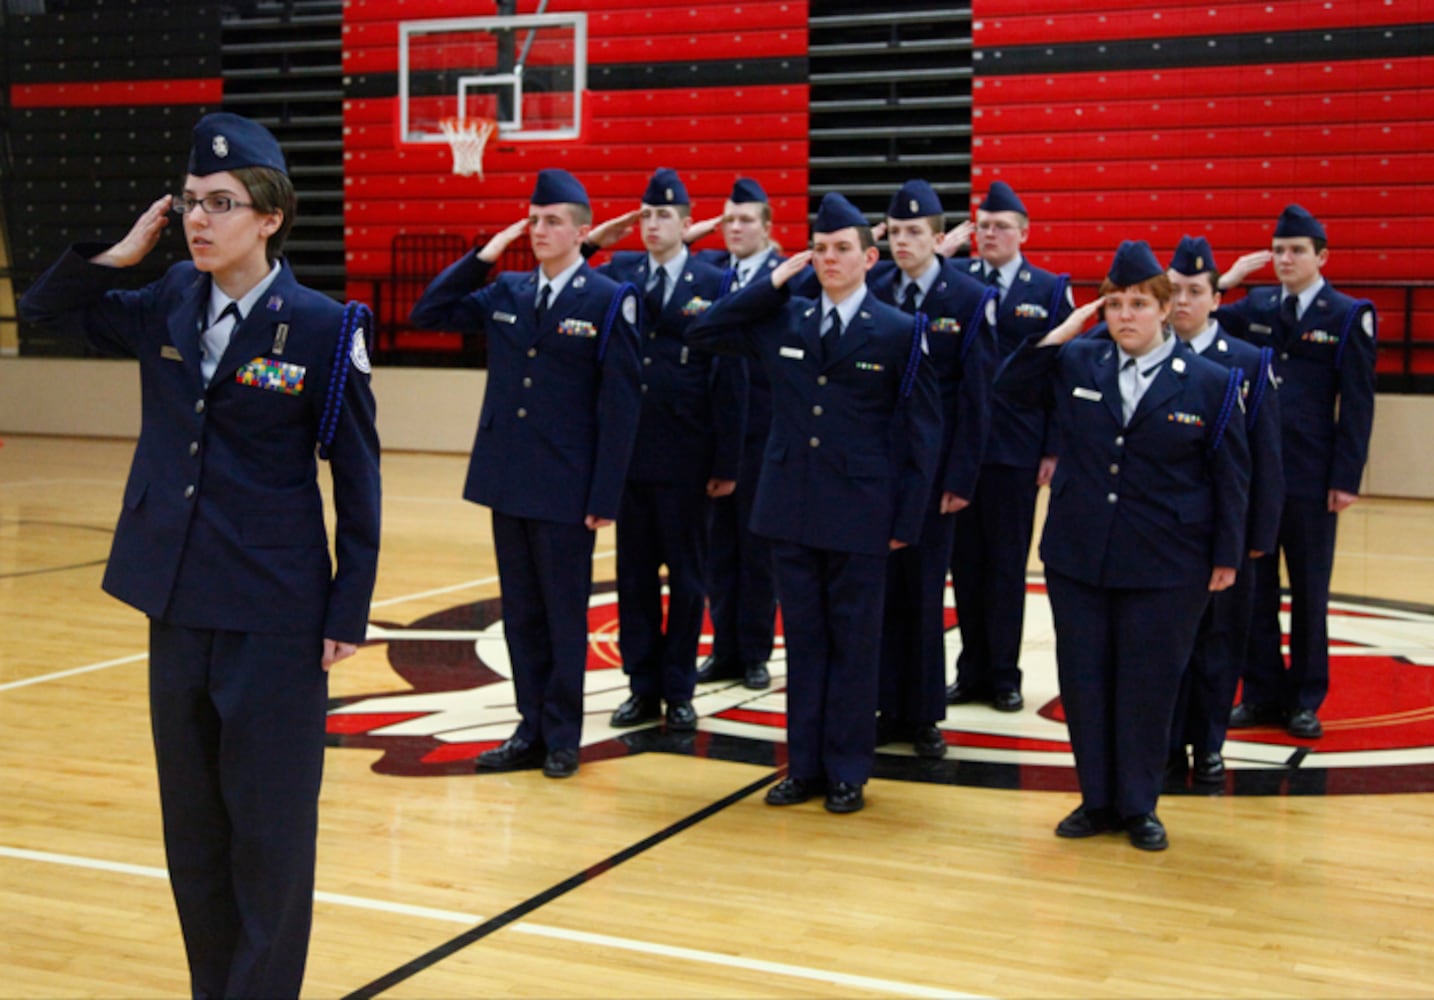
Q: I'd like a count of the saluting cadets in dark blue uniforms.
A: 10